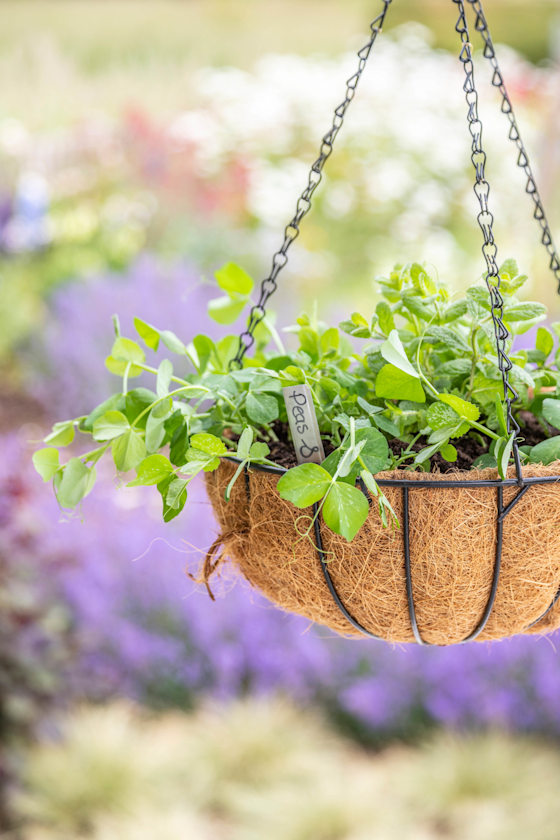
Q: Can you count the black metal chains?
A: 3